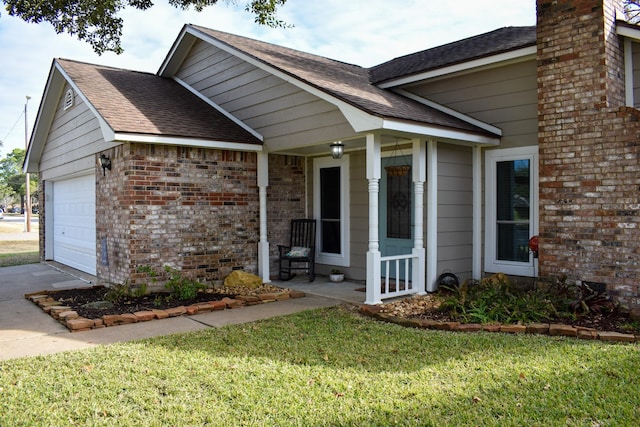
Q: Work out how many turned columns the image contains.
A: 3